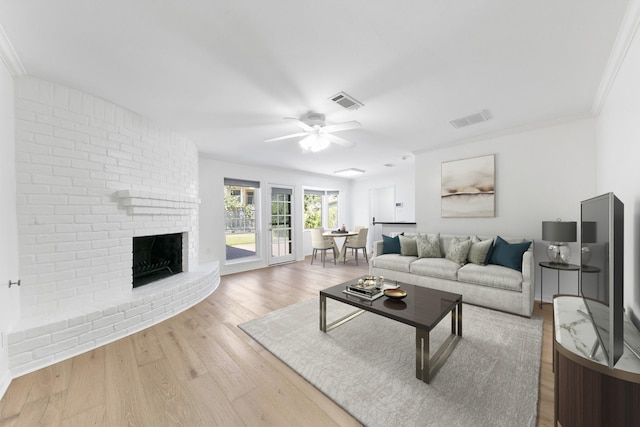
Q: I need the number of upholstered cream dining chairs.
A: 4